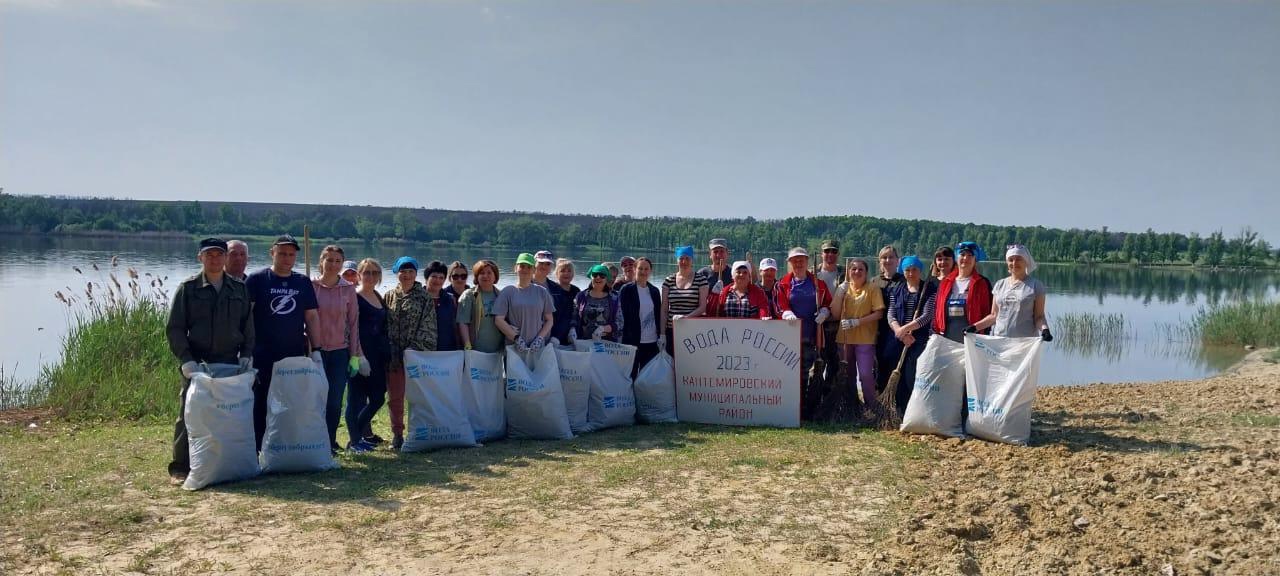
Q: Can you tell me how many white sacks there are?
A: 10